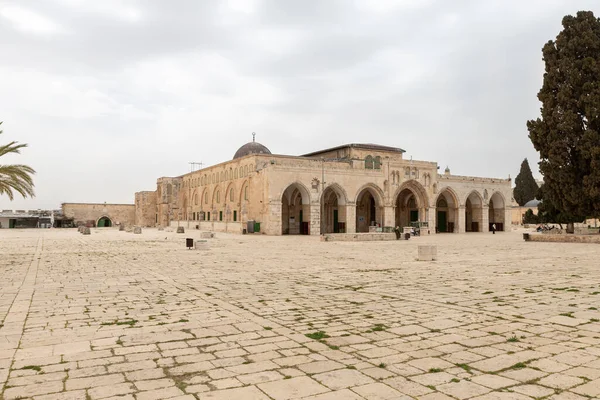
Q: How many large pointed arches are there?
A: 7